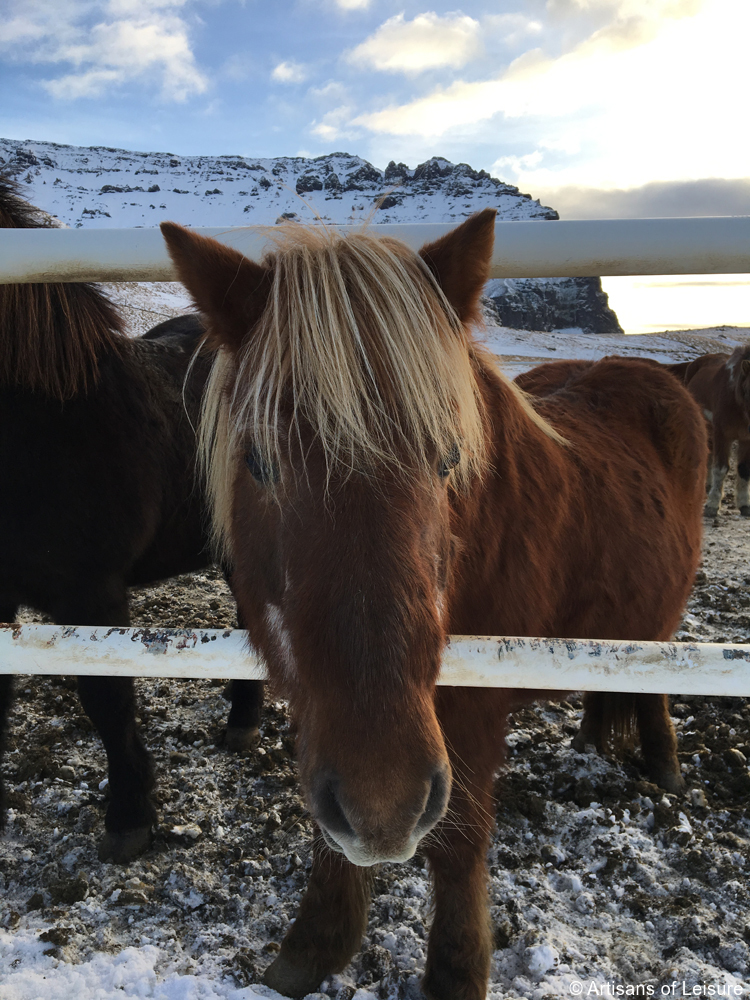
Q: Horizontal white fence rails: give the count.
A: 2